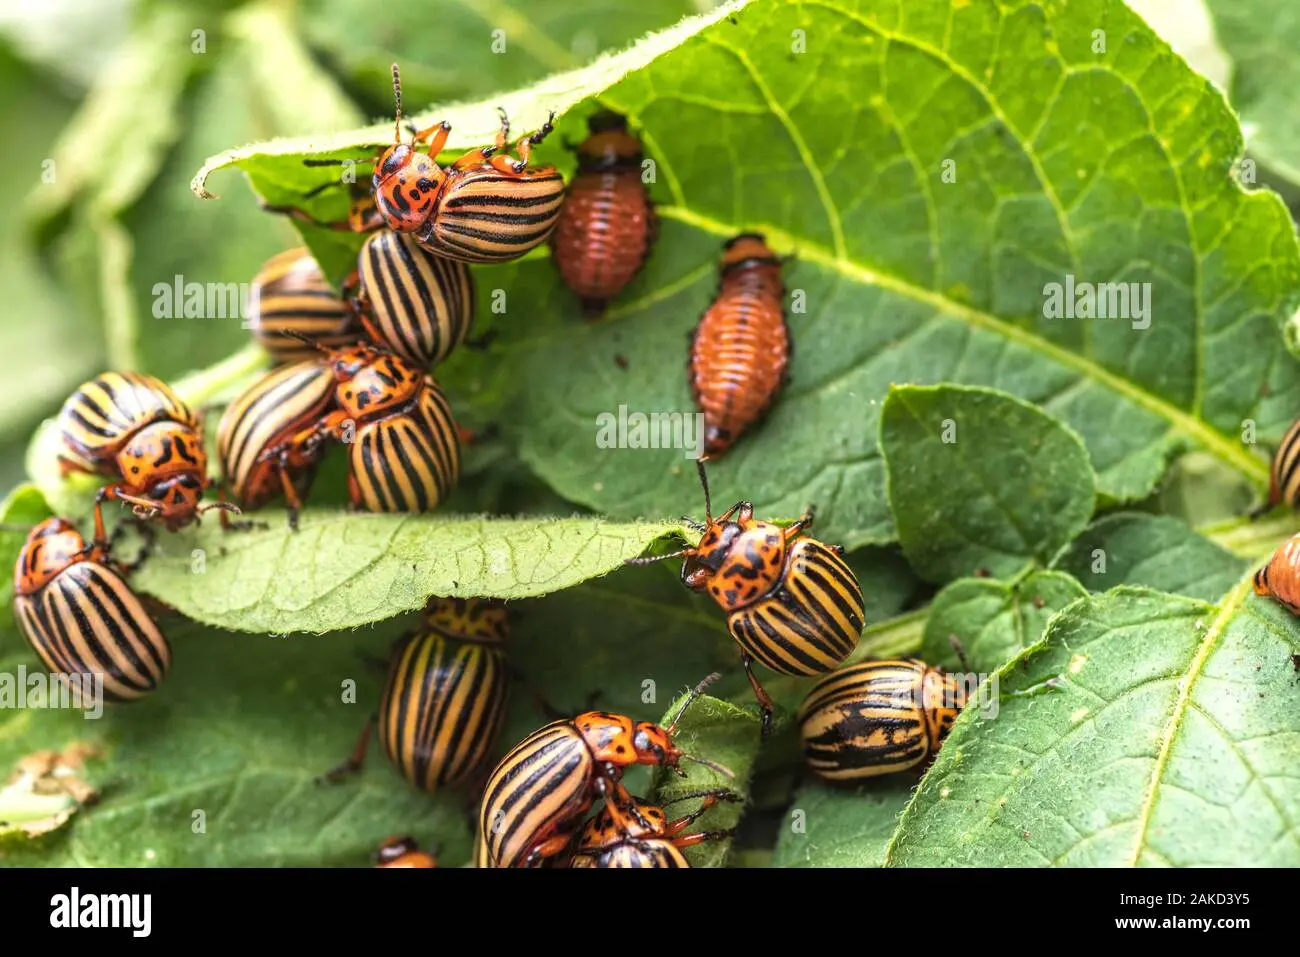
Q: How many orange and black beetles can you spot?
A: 13